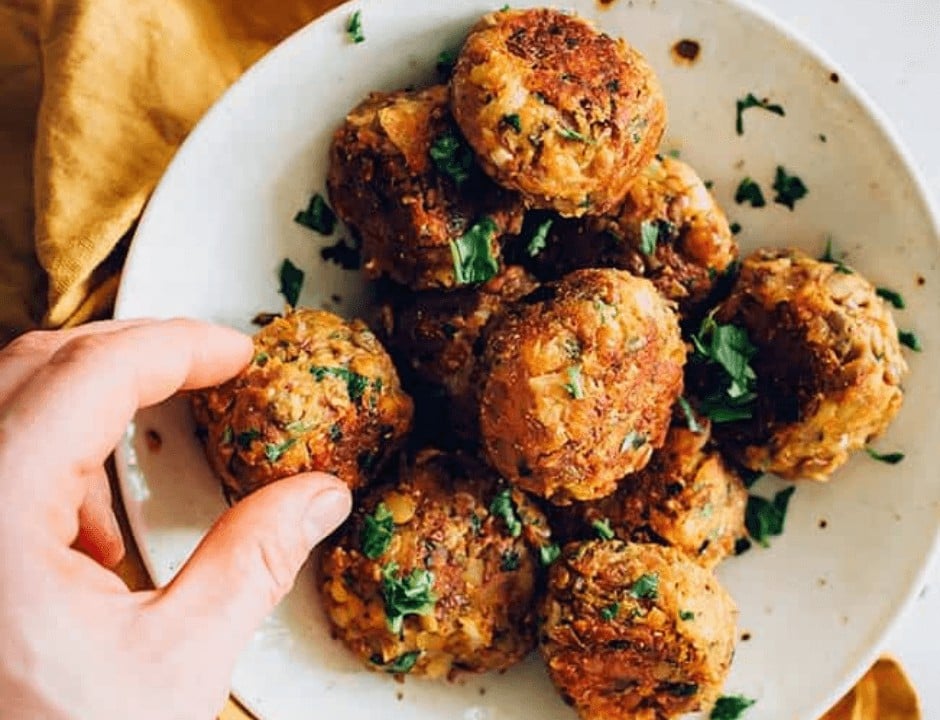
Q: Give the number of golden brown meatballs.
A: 10